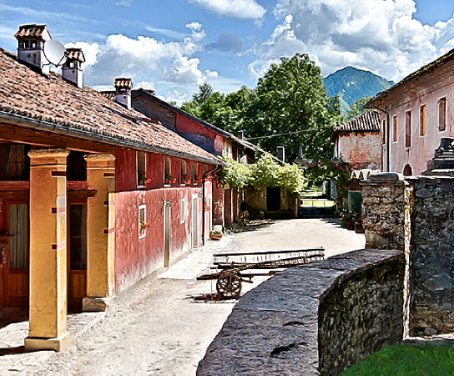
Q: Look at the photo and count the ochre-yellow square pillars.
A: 2